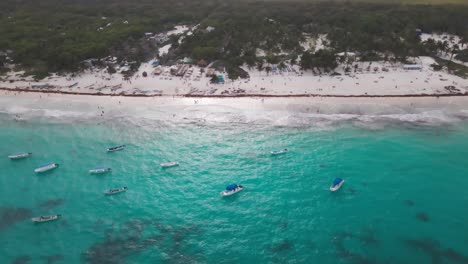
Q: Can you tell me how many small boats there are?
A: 10